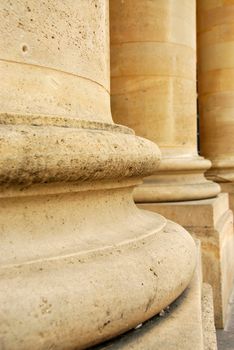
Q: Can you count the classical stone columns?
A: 3